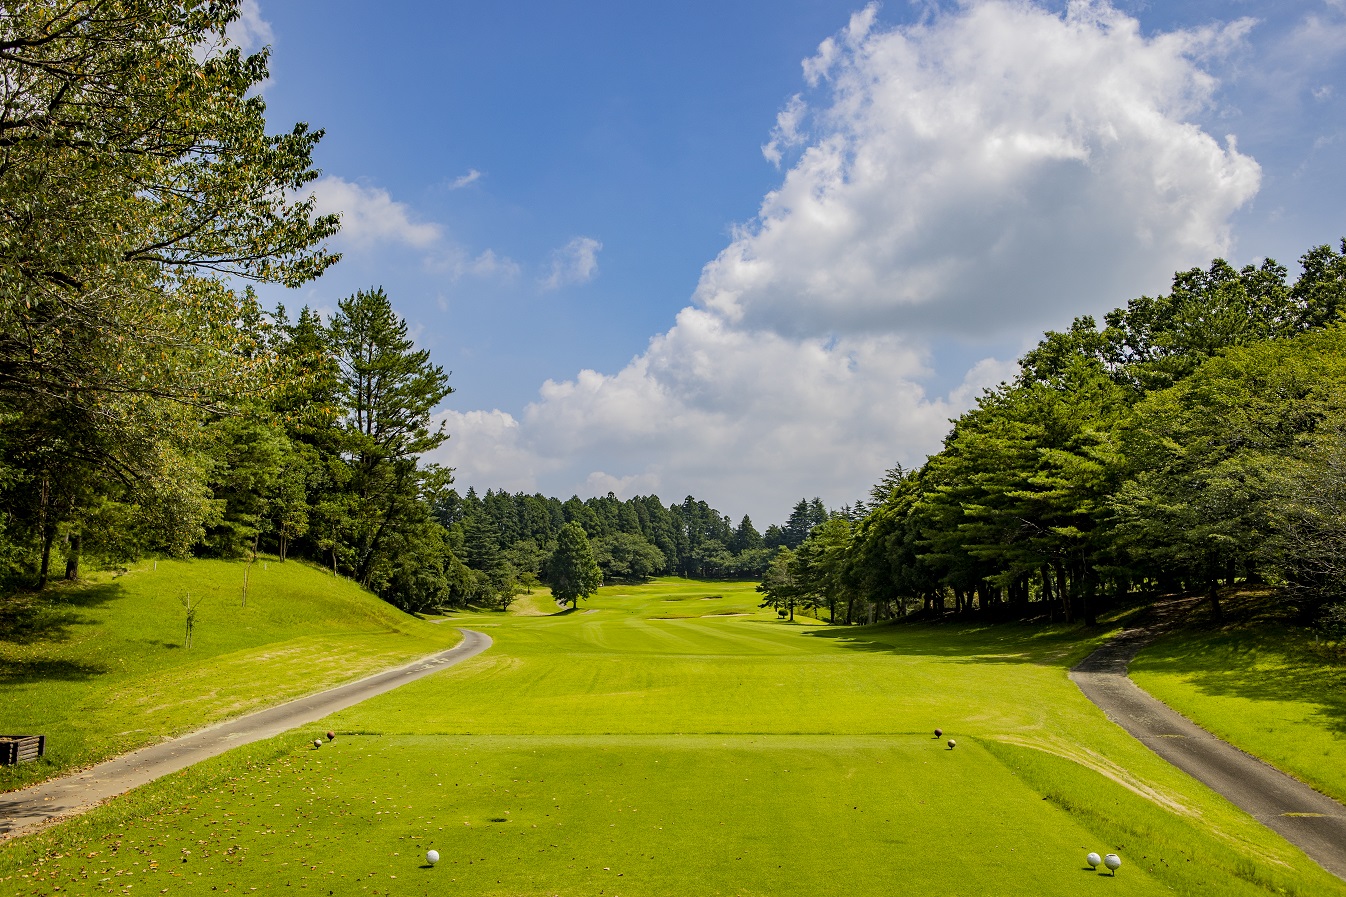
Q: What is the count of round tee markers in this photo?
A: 7